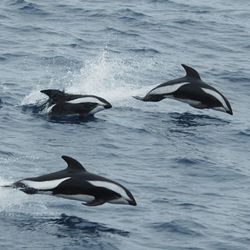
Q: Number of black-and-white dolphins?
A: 3